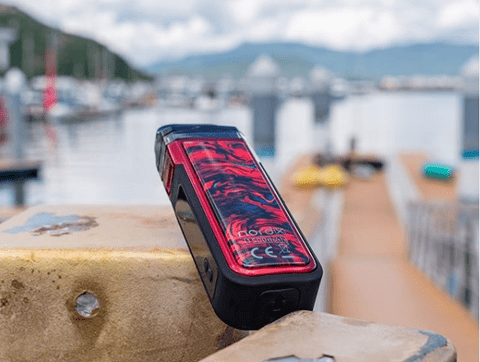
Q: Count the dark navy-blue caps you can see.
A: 1